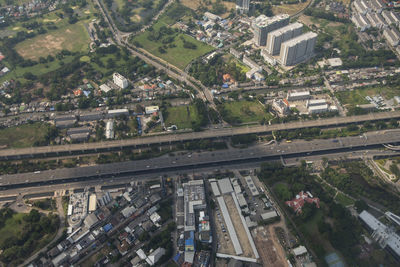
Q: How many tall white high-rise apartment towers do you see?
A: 3